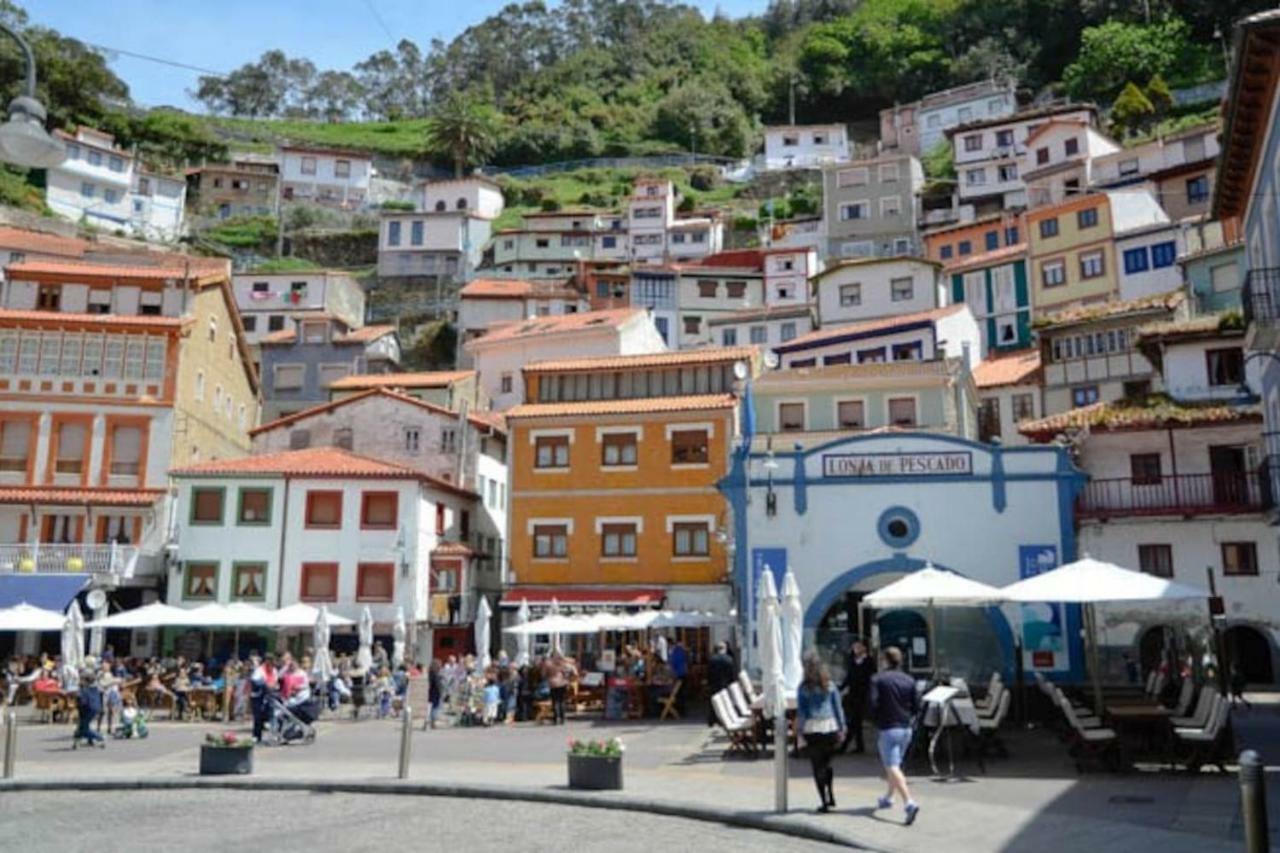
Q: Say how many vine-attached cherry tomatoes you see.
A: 0